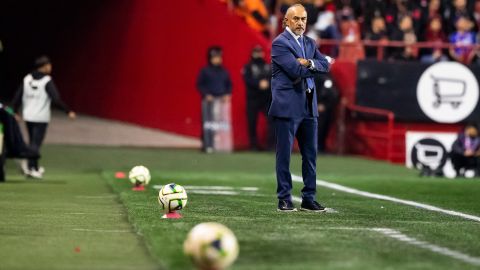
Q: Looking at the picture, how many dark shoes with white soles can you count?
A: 2